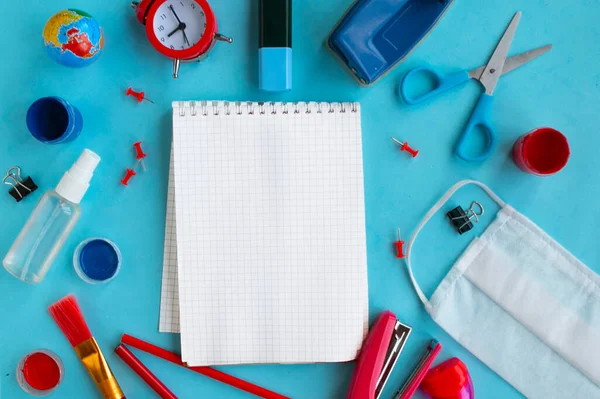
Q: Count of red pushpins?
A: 5